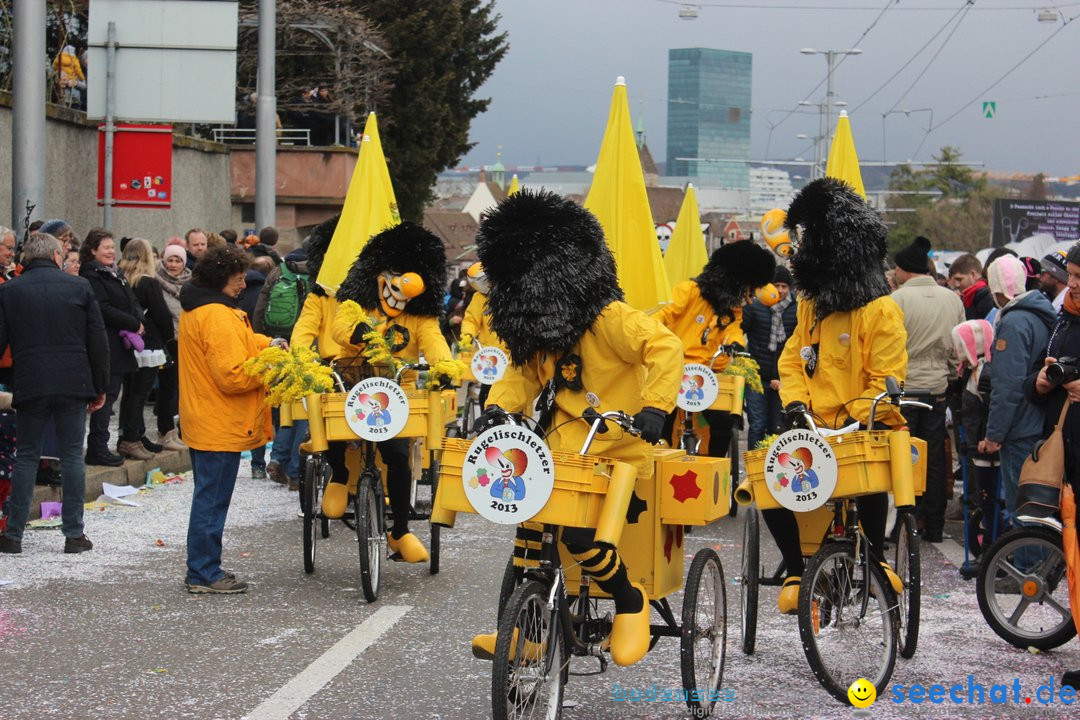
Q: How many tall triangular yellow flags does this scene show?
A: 5